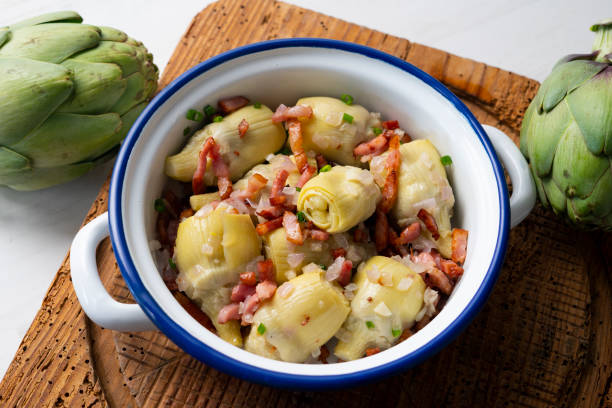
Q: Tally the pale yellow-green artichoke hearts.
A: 9